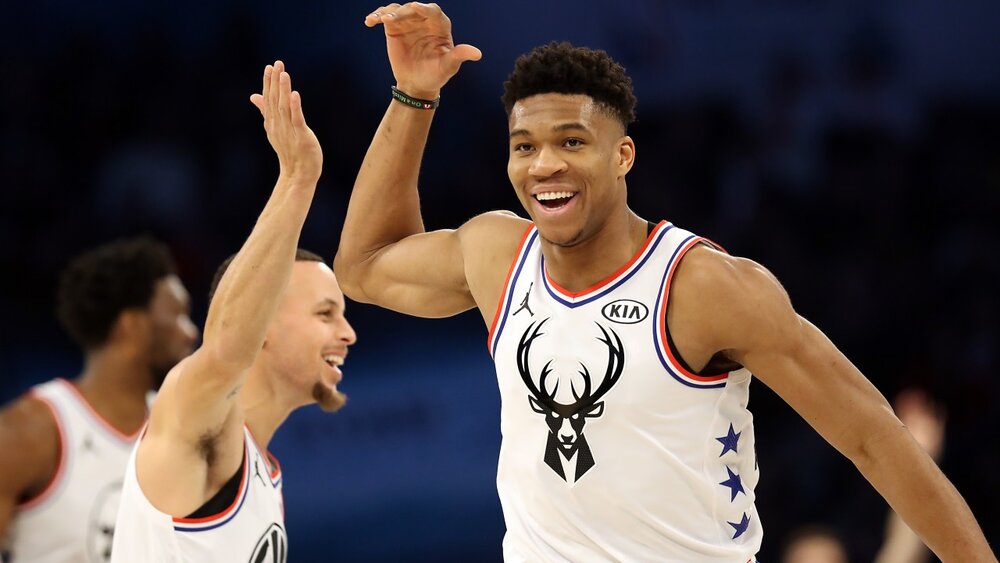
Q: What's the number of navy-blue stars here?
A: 3